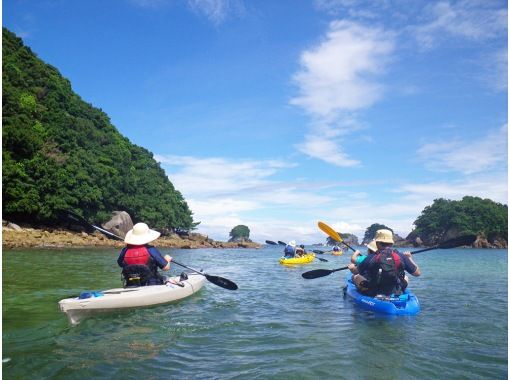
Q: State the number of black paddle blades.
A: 8